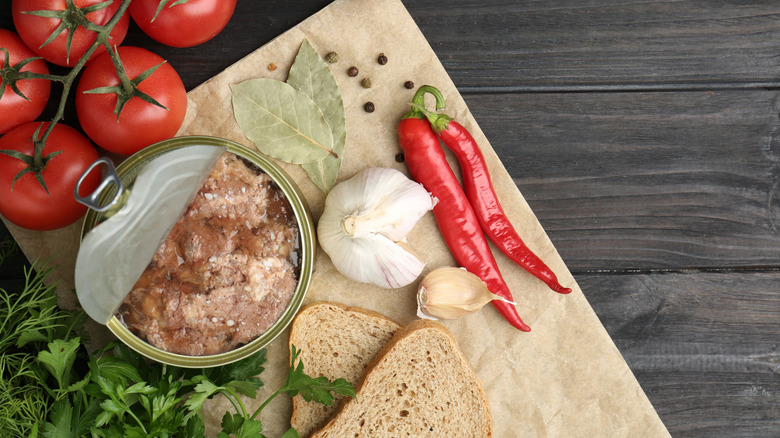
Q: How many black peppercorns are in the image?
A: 5